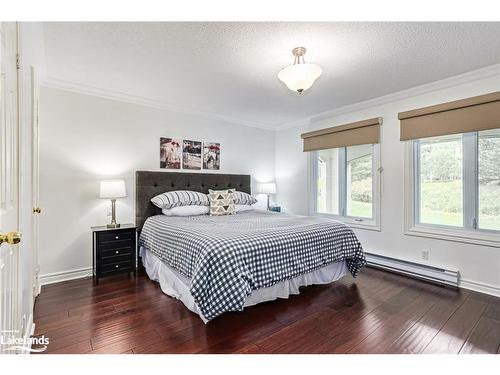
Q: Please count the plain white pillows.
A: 2